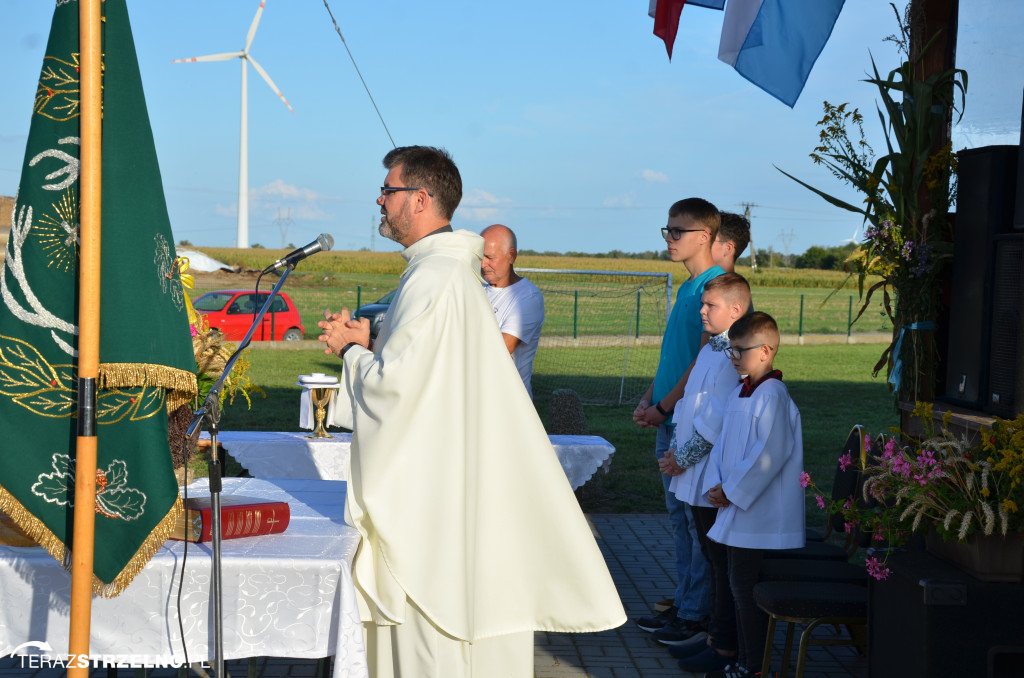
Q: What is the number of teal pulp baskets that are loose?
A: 0